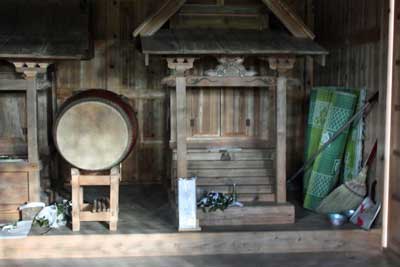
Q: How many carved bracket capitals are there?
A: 3